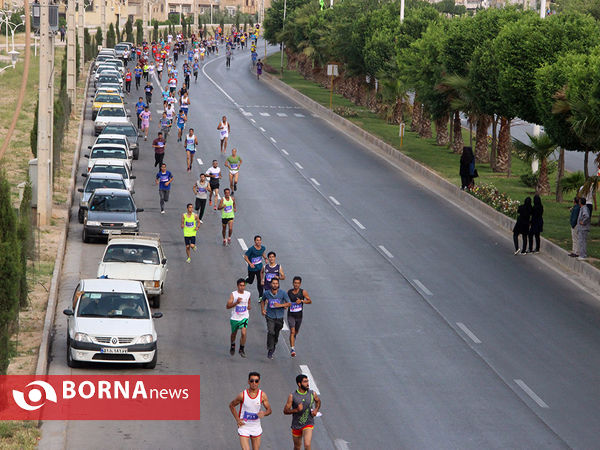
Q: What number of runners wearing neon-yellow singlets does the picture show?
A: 2